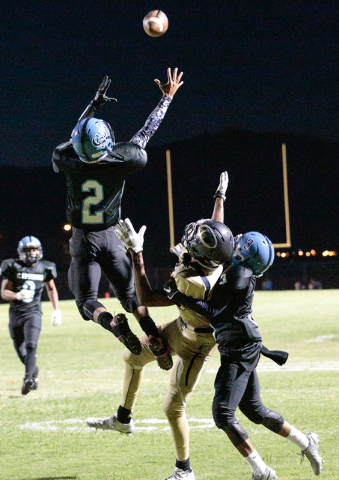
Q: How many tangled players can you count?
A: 2